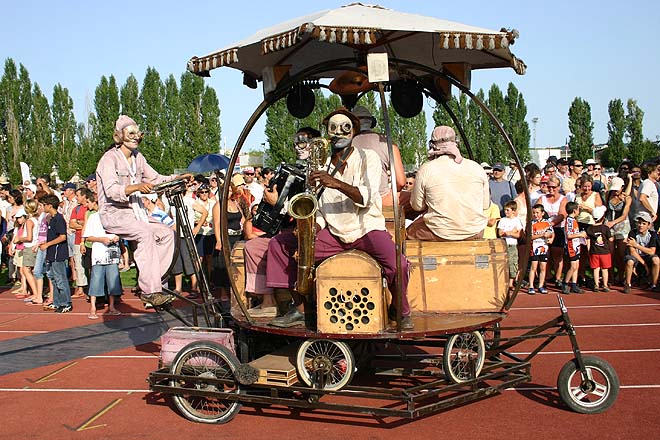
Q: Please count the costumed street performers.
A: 5